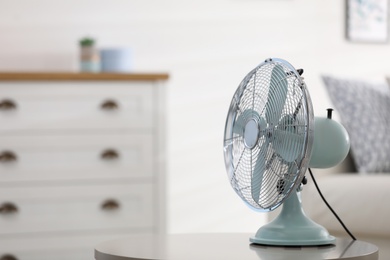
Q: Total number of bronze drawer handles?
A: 7